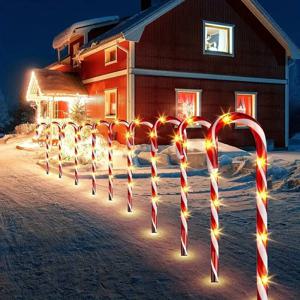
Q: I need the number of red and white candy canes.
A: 10